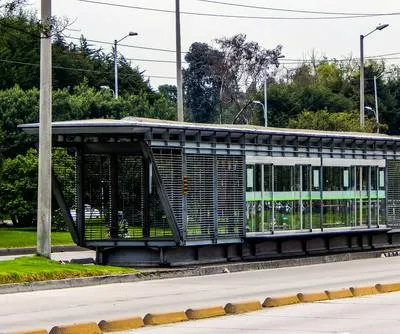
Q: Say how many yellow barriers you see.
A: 11